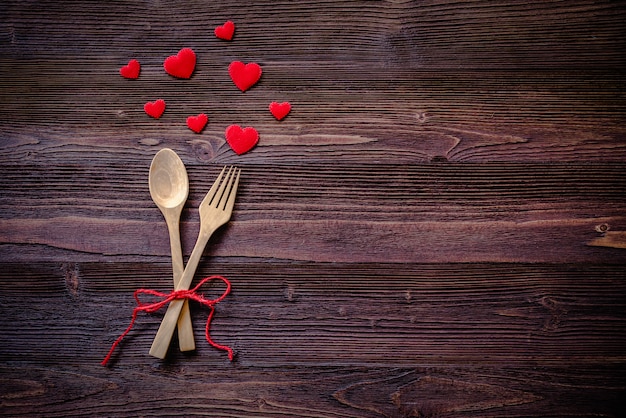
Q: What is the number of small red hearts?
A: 5